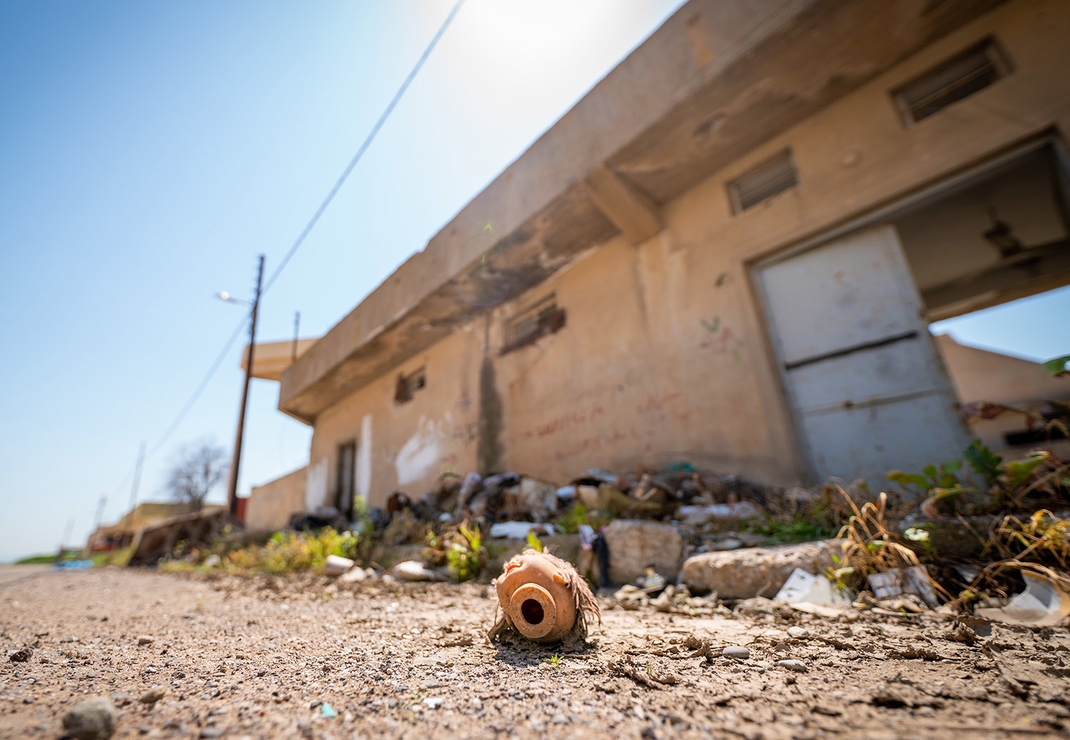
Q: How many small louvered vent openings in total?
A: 4